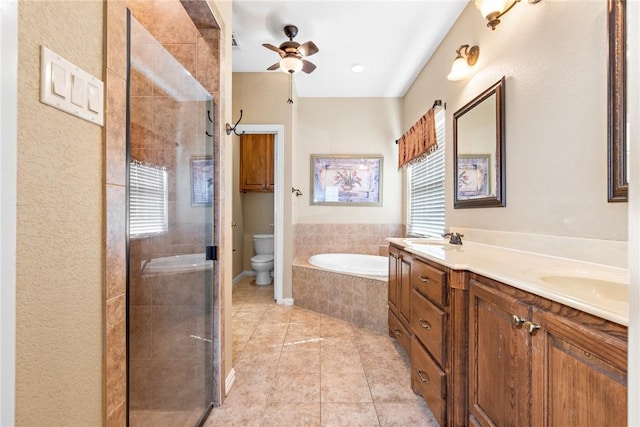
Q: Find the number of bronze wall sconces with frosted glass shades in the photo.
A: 2